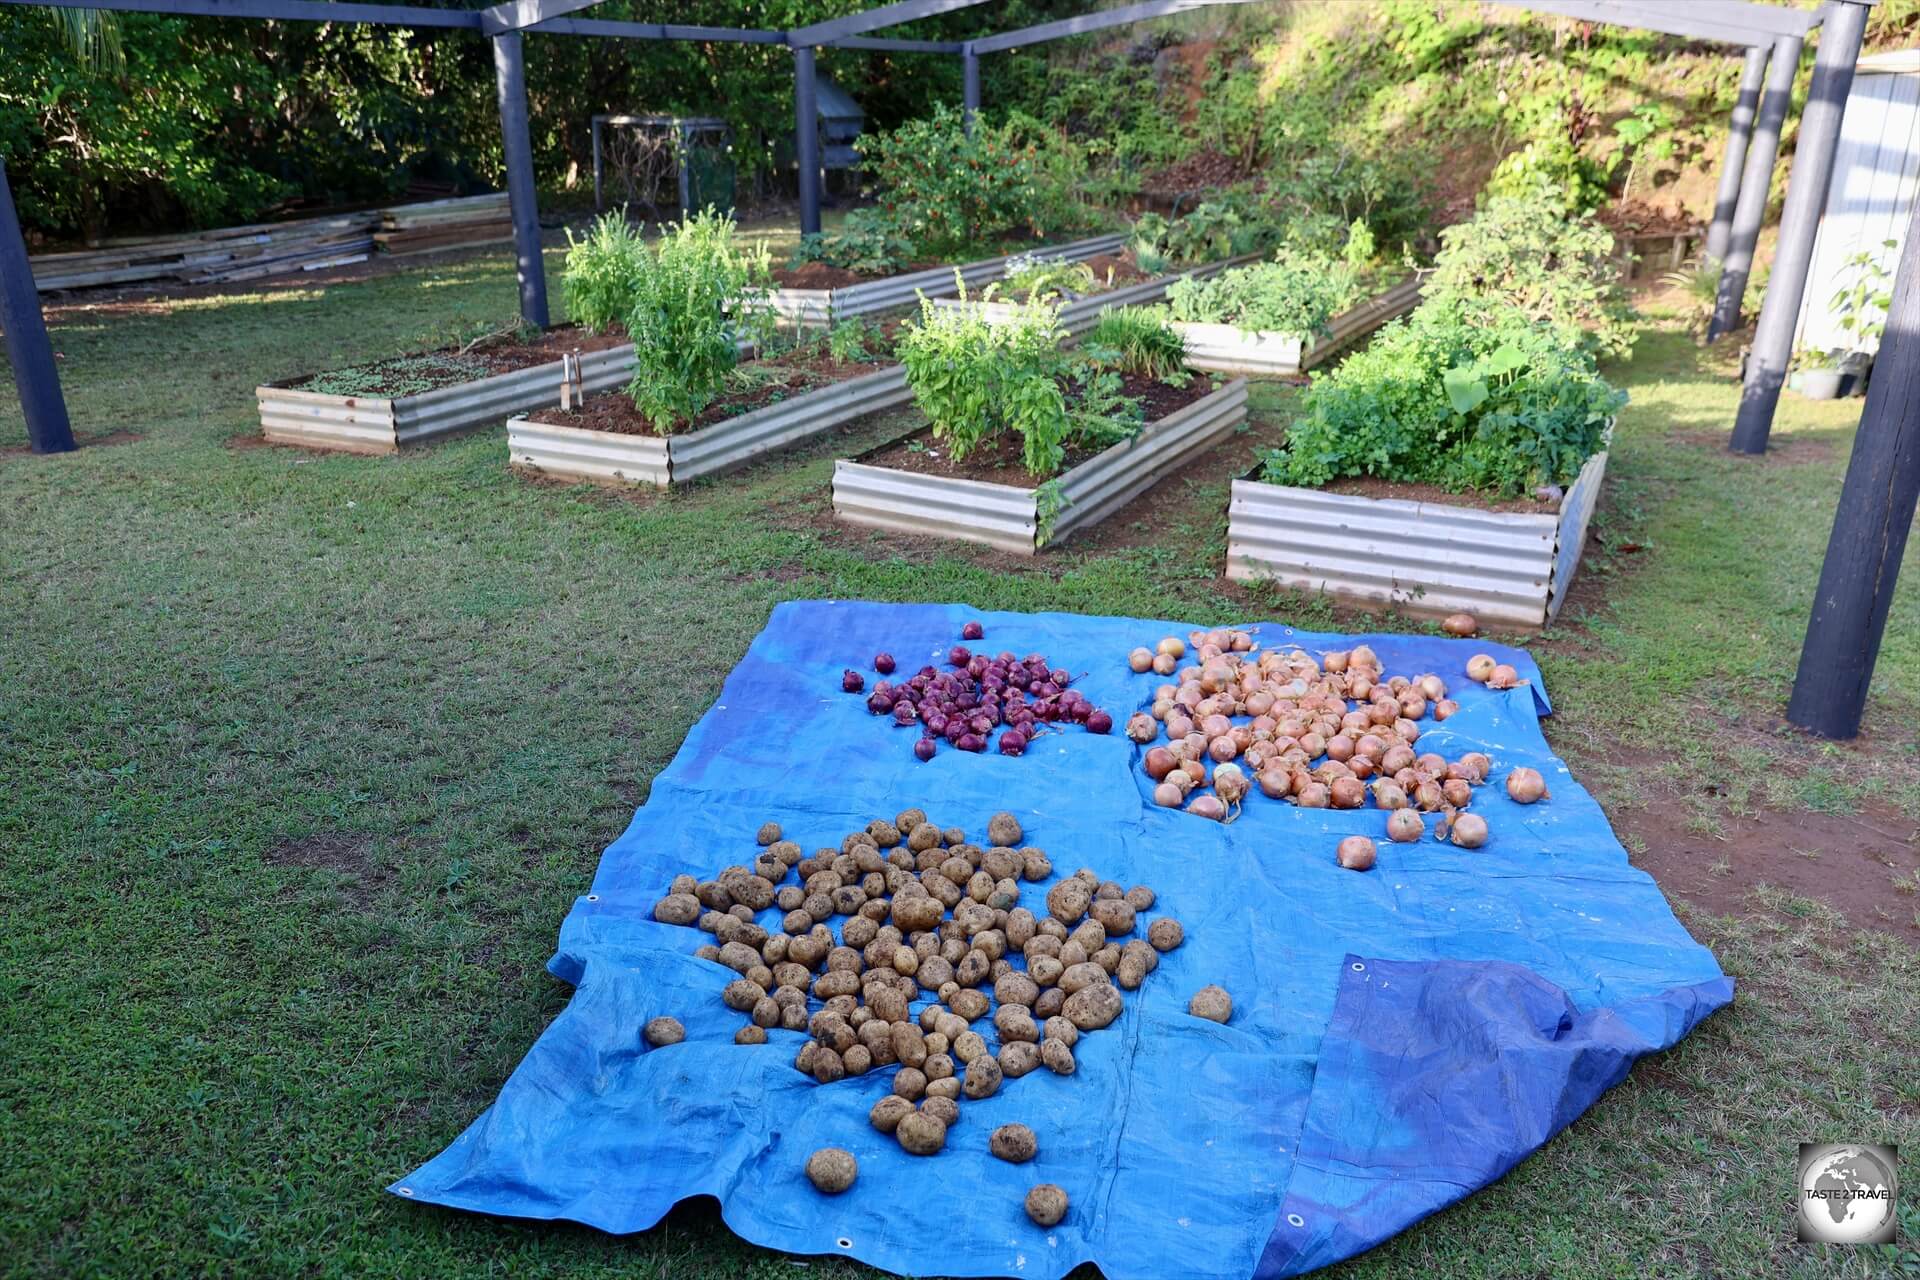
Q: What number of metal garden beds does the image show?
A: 7